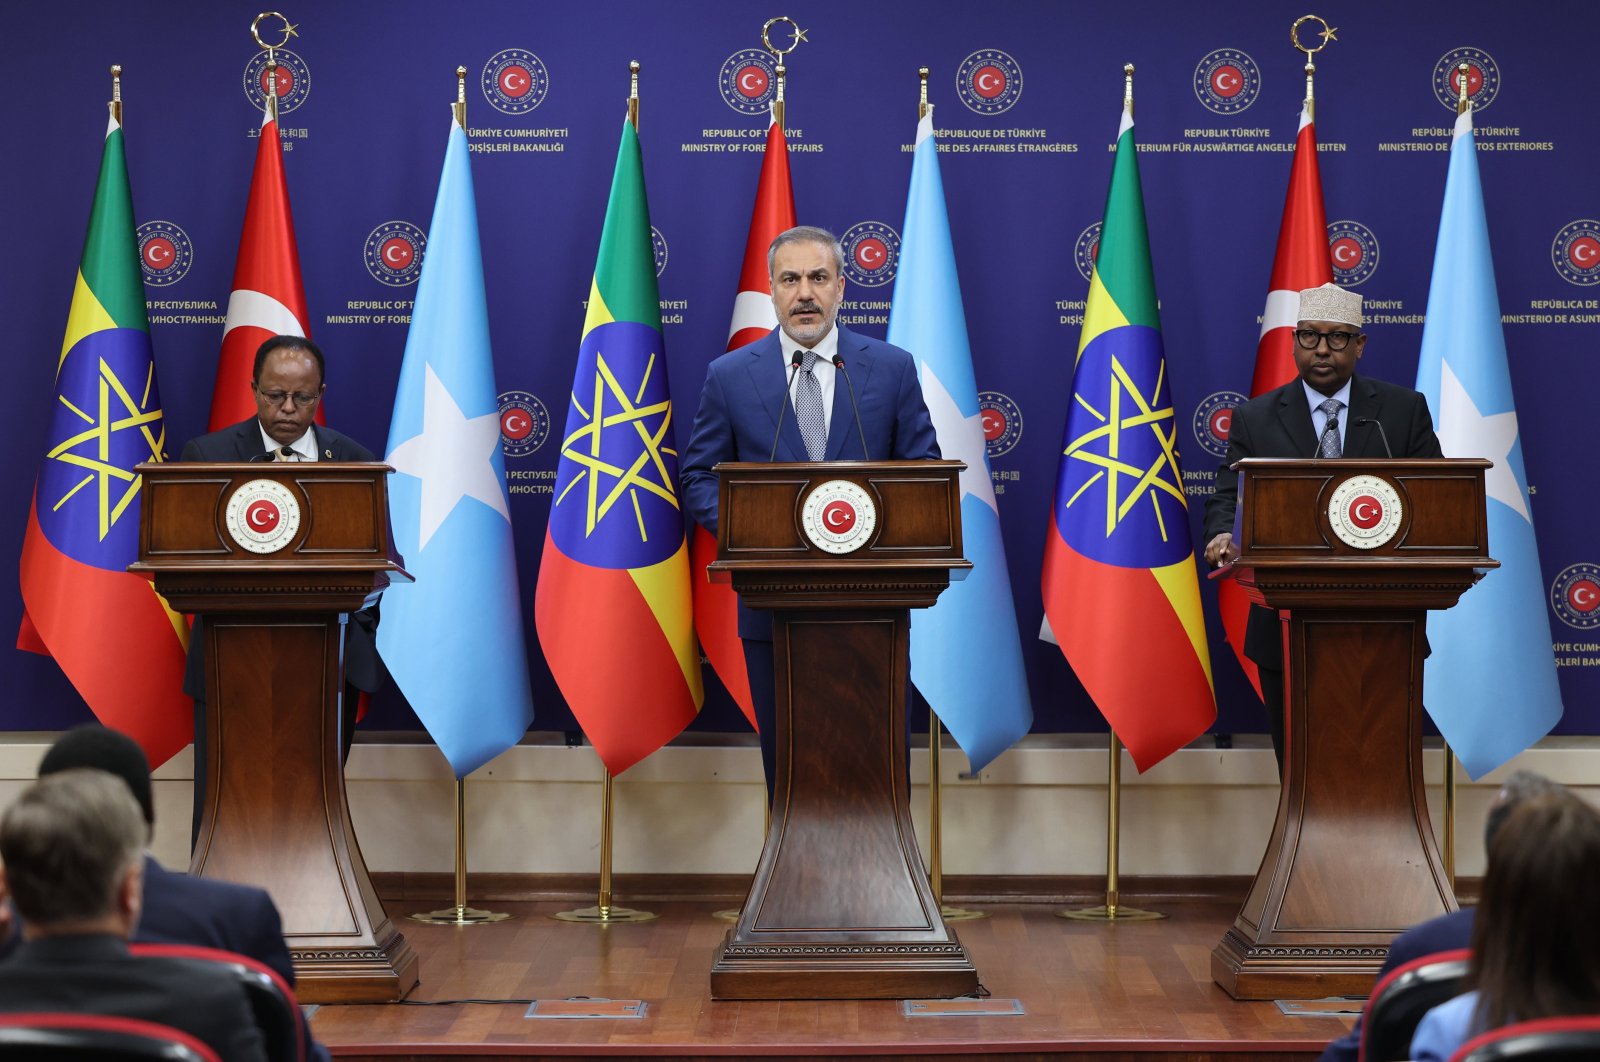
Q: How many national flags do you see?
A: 9